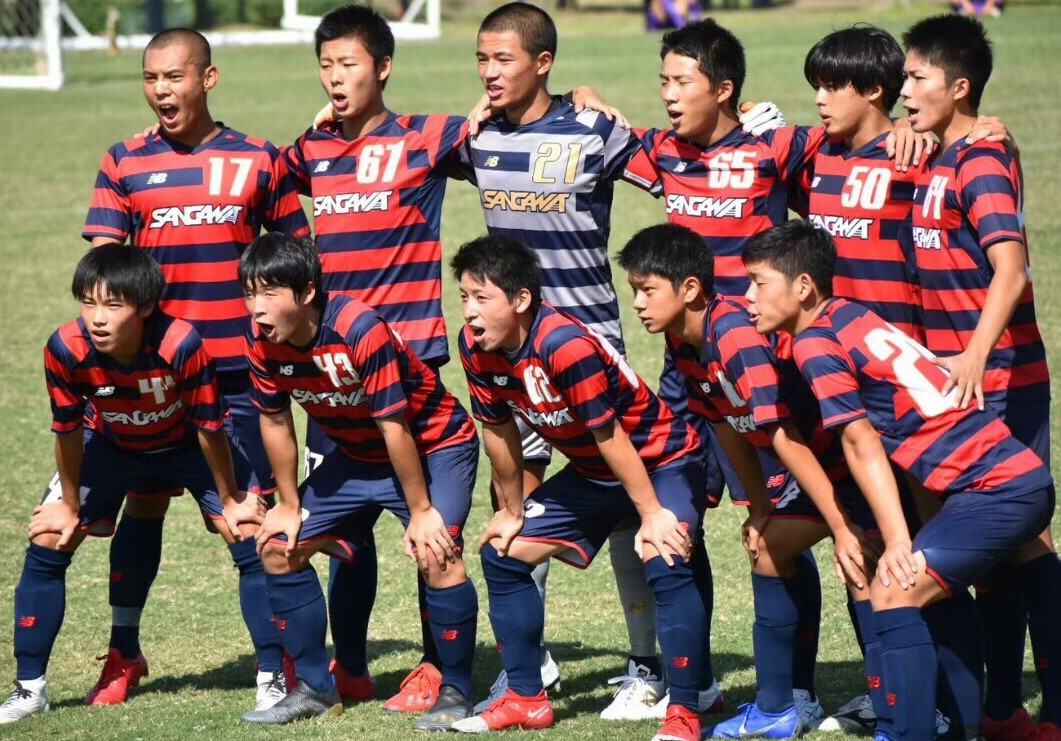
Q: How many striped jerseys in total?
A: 11